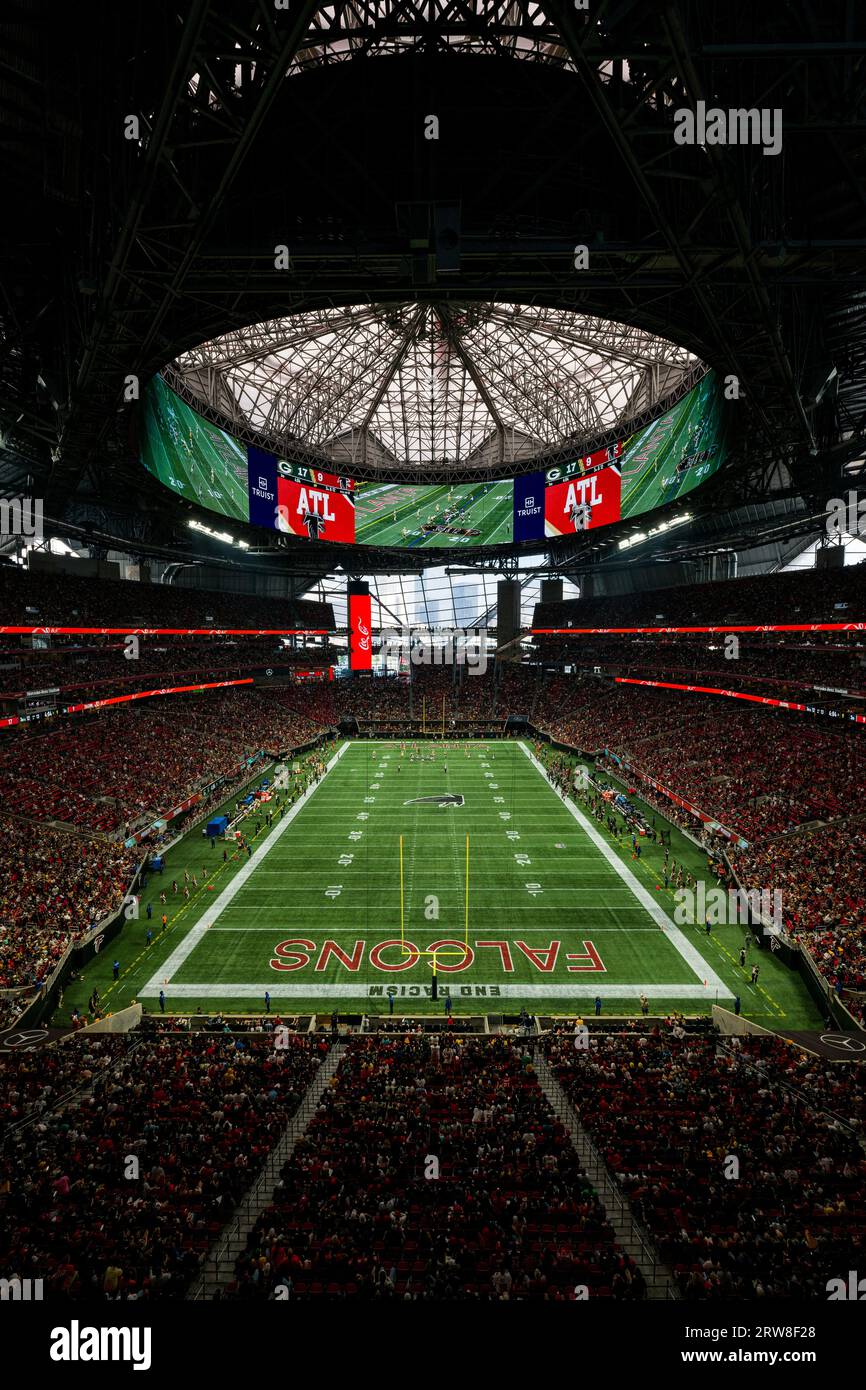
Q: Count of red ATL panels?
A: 2